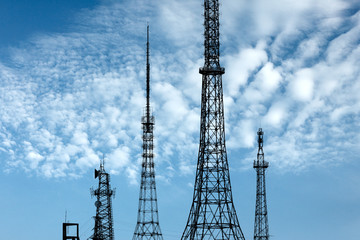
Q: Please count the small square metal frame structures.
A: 1